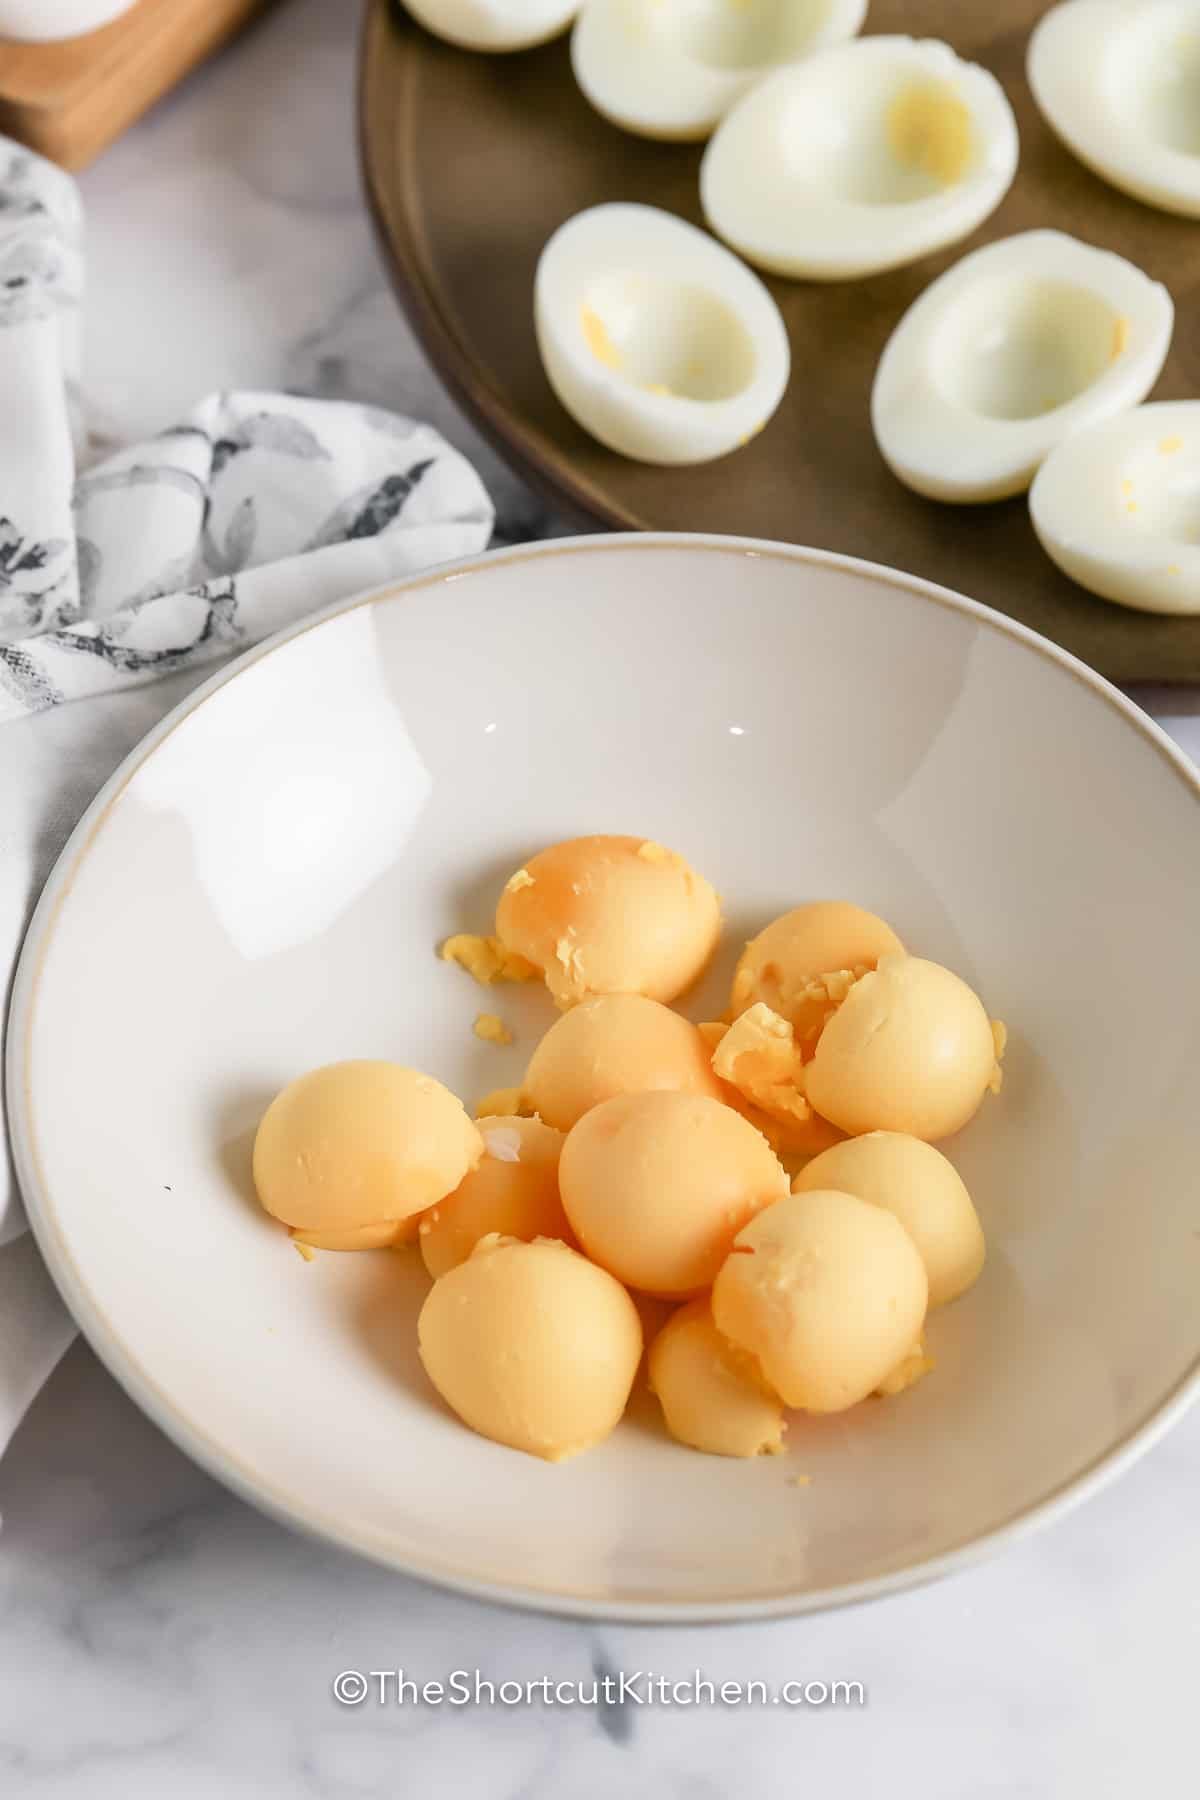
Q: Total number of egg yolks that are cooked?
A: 11